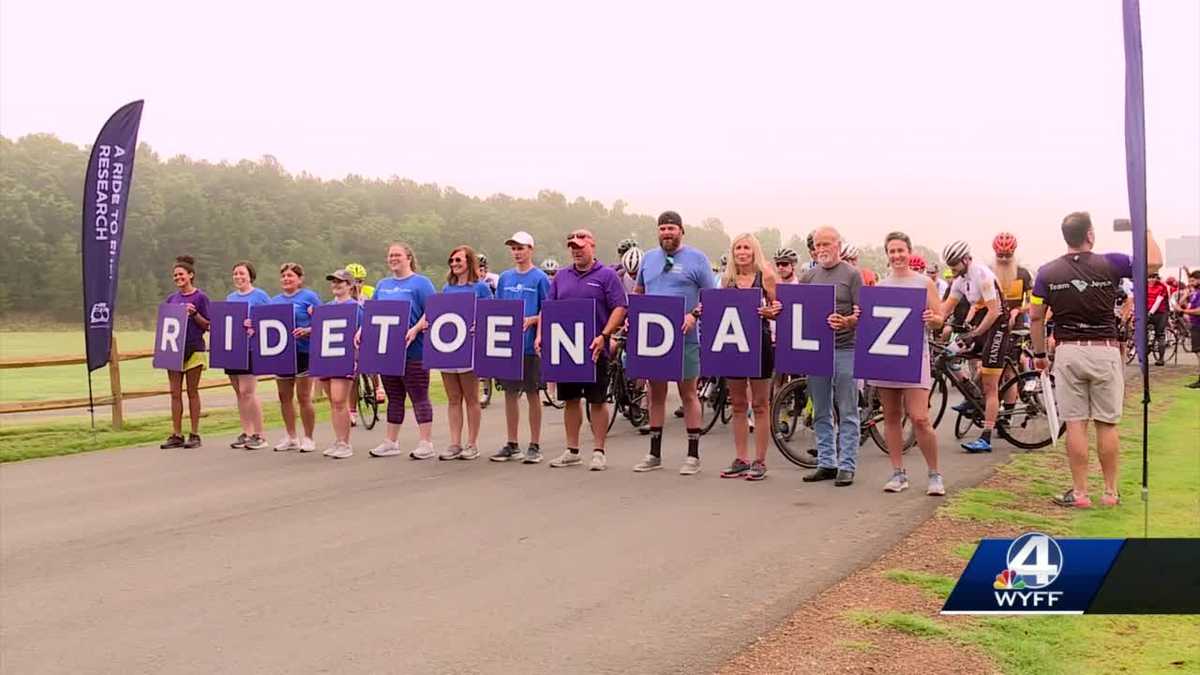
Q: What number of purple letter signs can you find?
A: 12